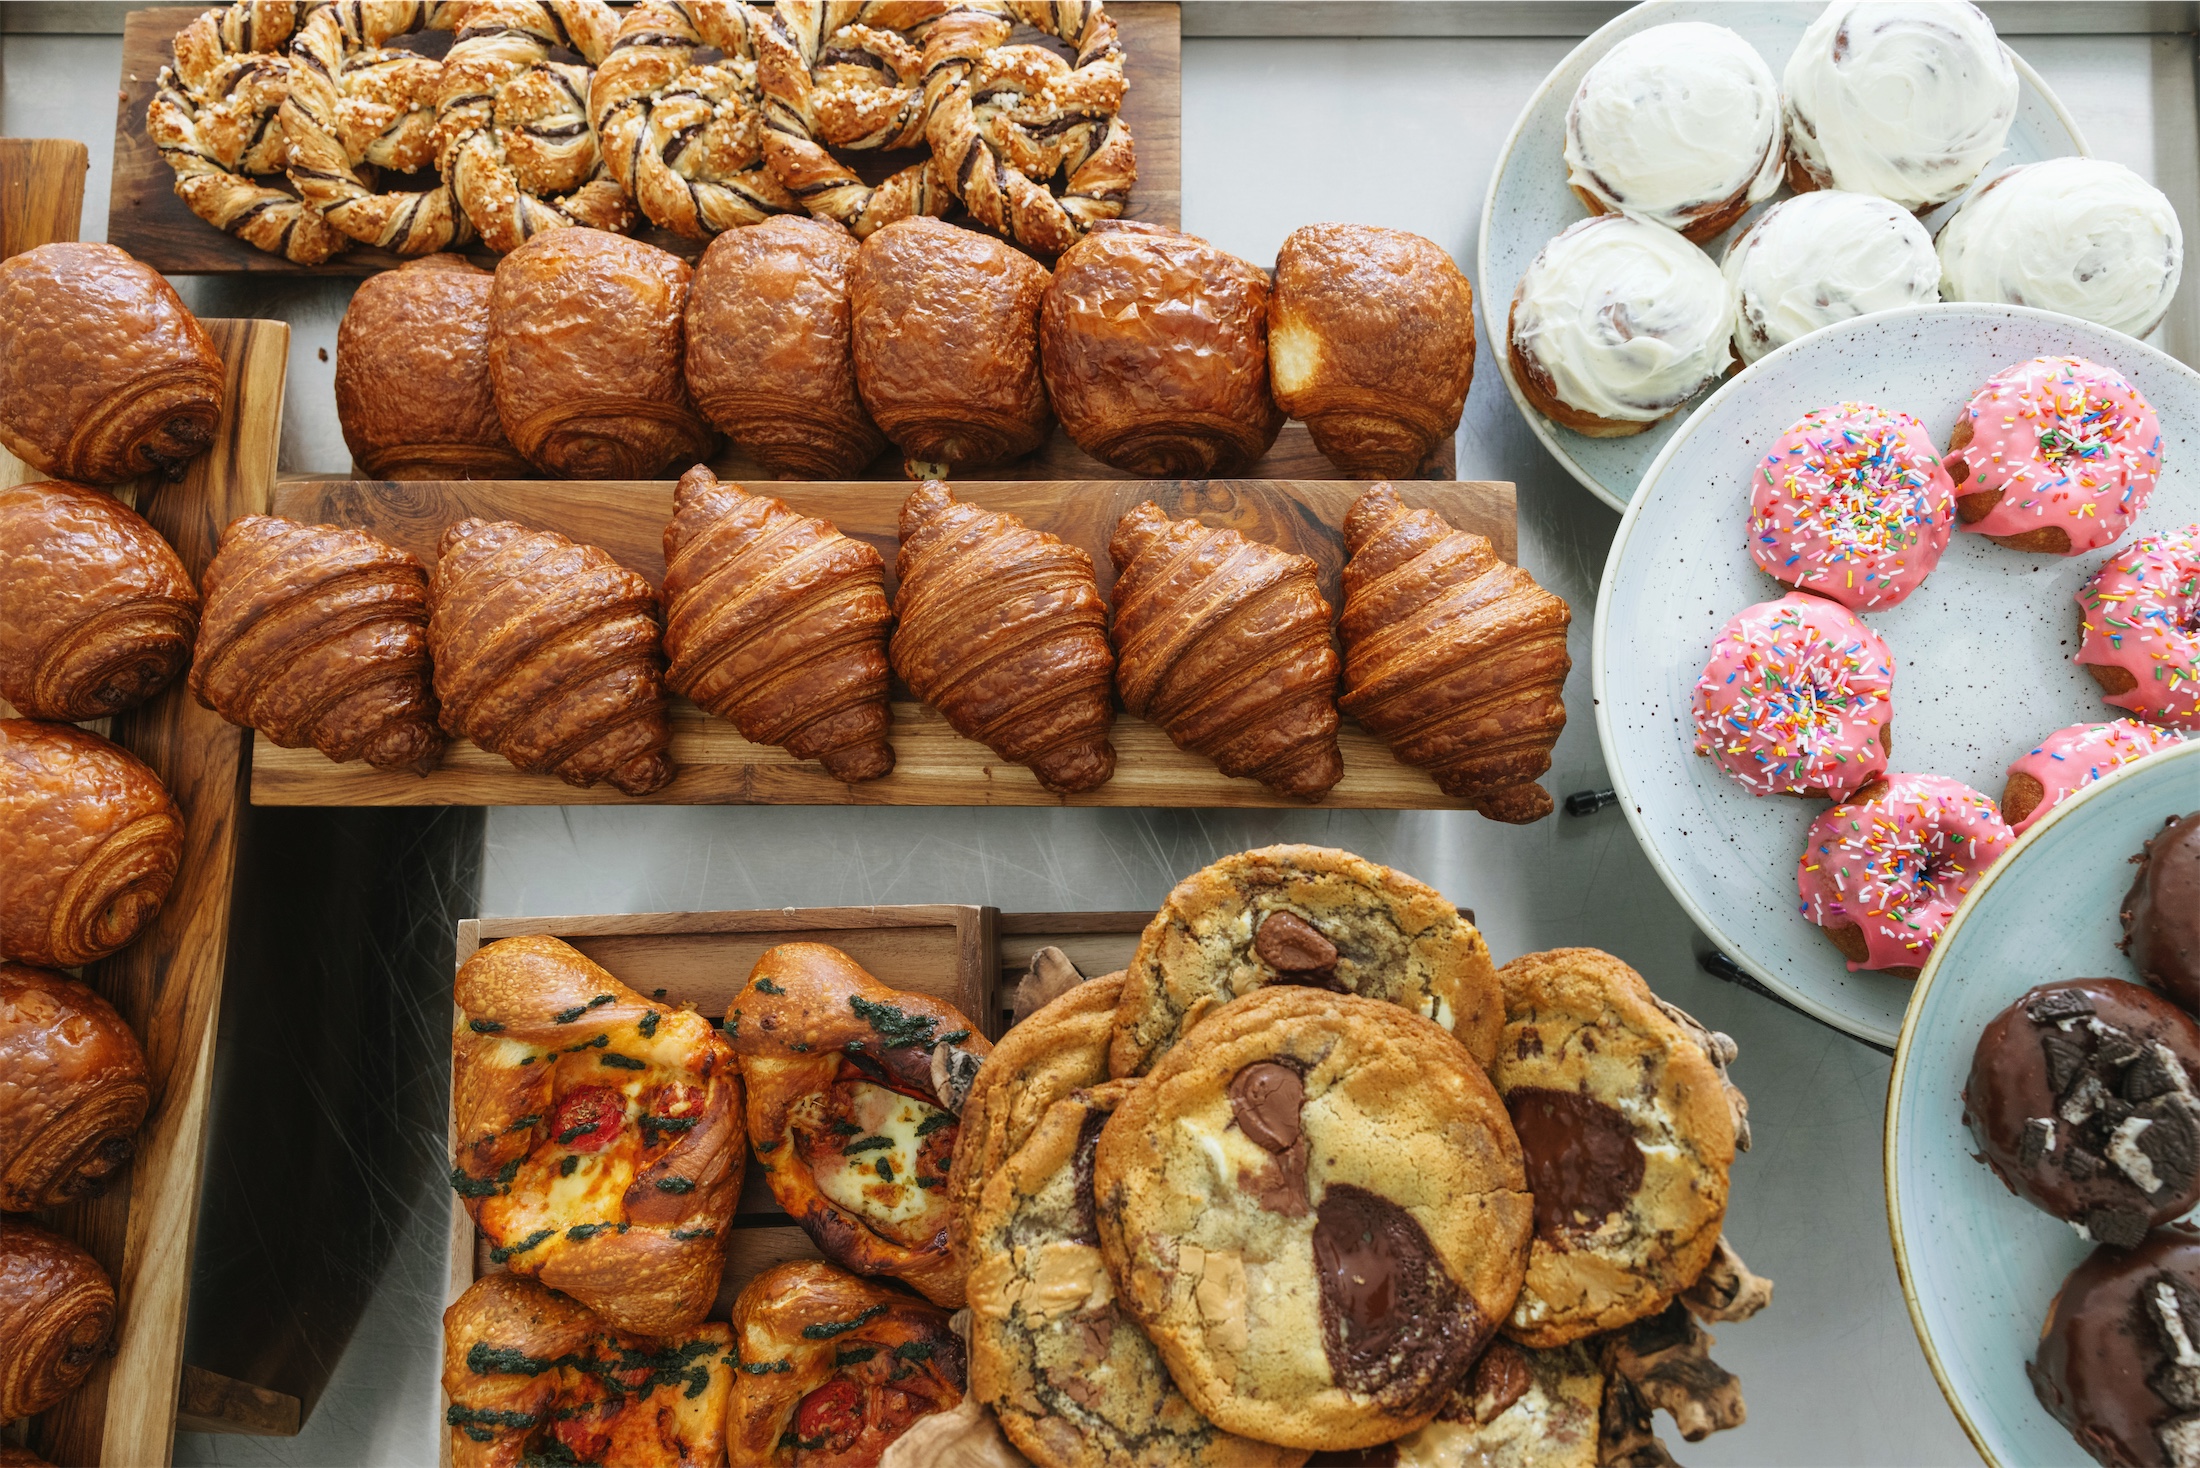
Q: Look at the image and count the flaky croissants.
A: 6